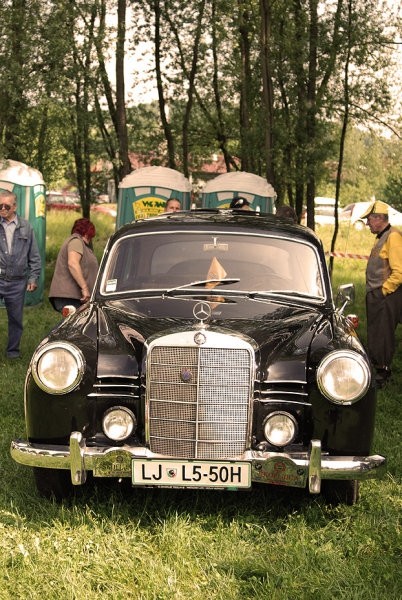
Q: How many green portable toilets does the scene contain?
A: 3